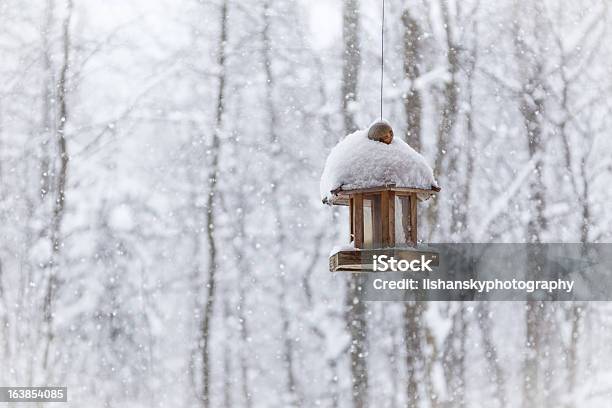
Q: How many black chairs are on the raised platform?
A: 0